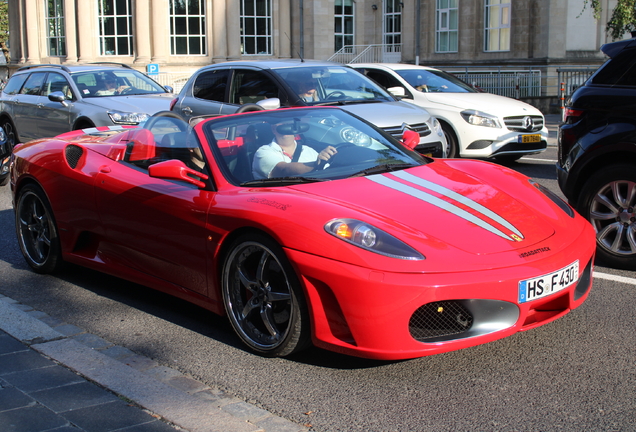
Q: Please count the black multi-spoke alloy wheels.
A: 2